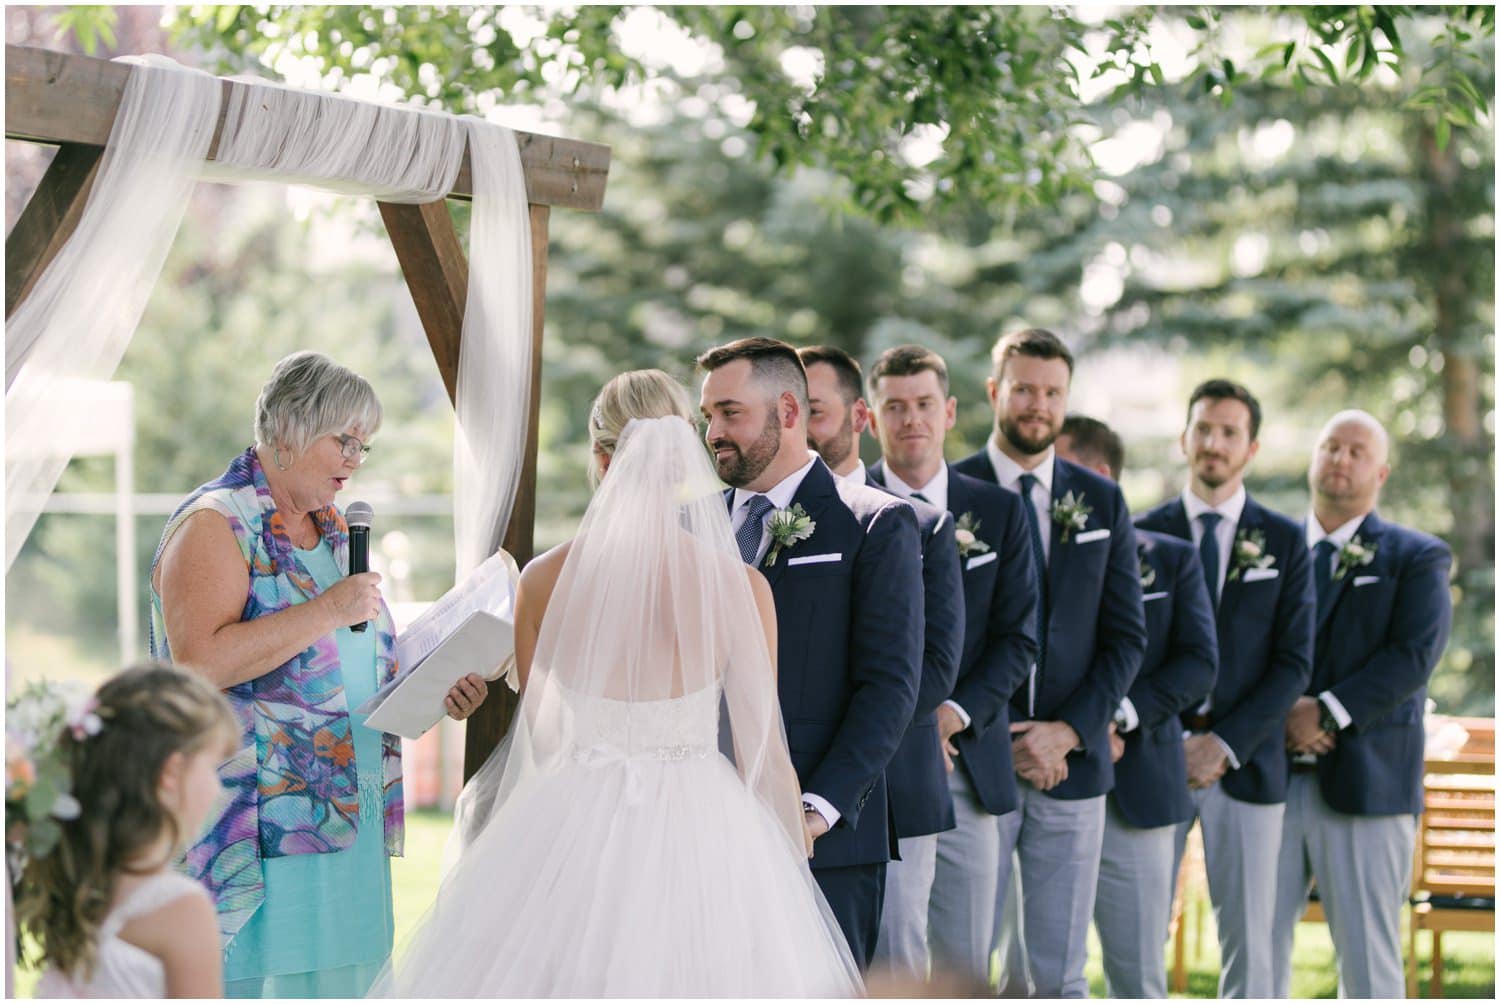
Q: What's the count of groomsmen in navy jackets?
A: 6